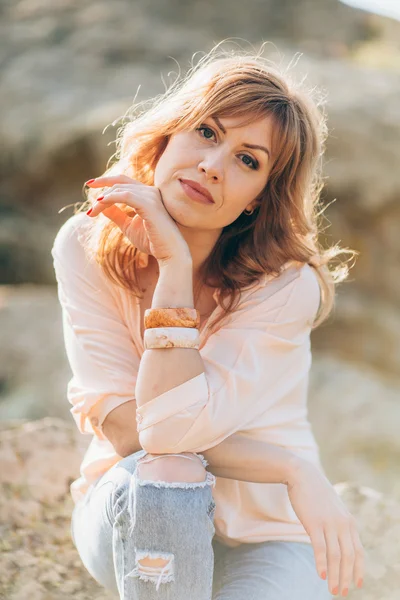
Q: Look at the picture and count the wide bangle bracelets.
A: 2